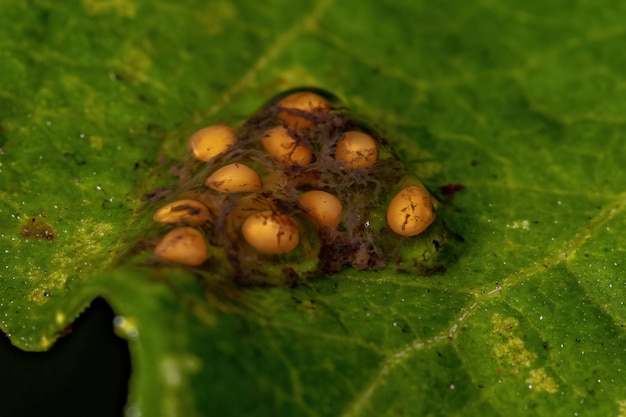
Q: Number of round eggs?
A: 10